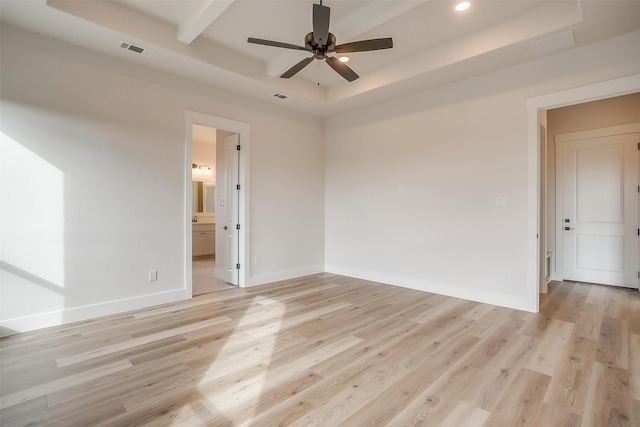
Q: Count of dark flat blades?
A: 5